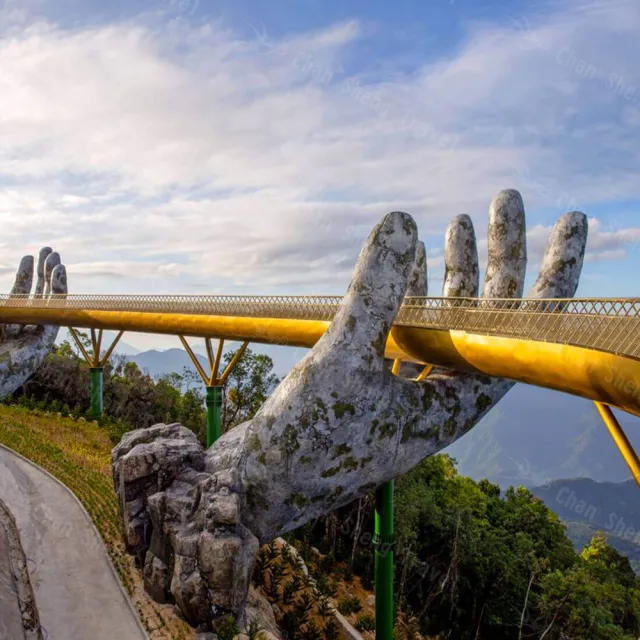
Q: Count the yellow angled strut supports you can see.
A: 11